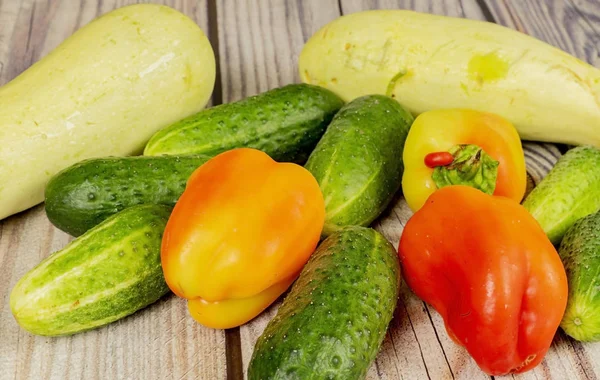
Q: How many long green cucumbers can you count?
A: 7